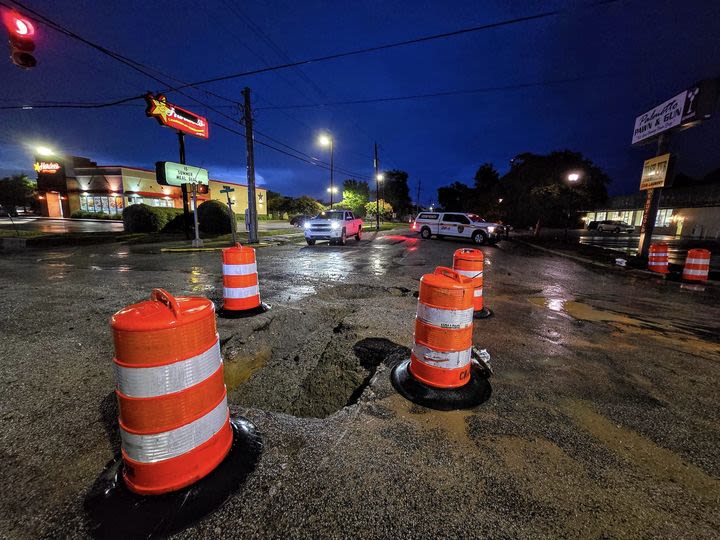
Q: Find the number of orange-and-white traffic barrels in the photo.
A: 6